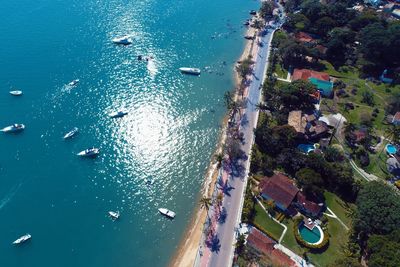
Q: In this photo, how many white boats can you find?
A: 11